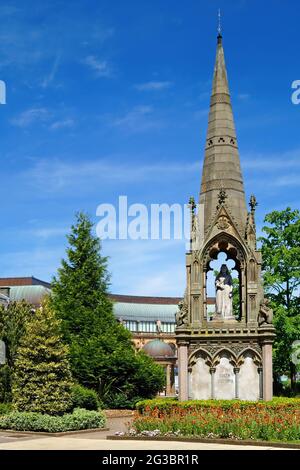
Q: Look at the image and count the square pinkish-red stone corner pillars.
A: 2